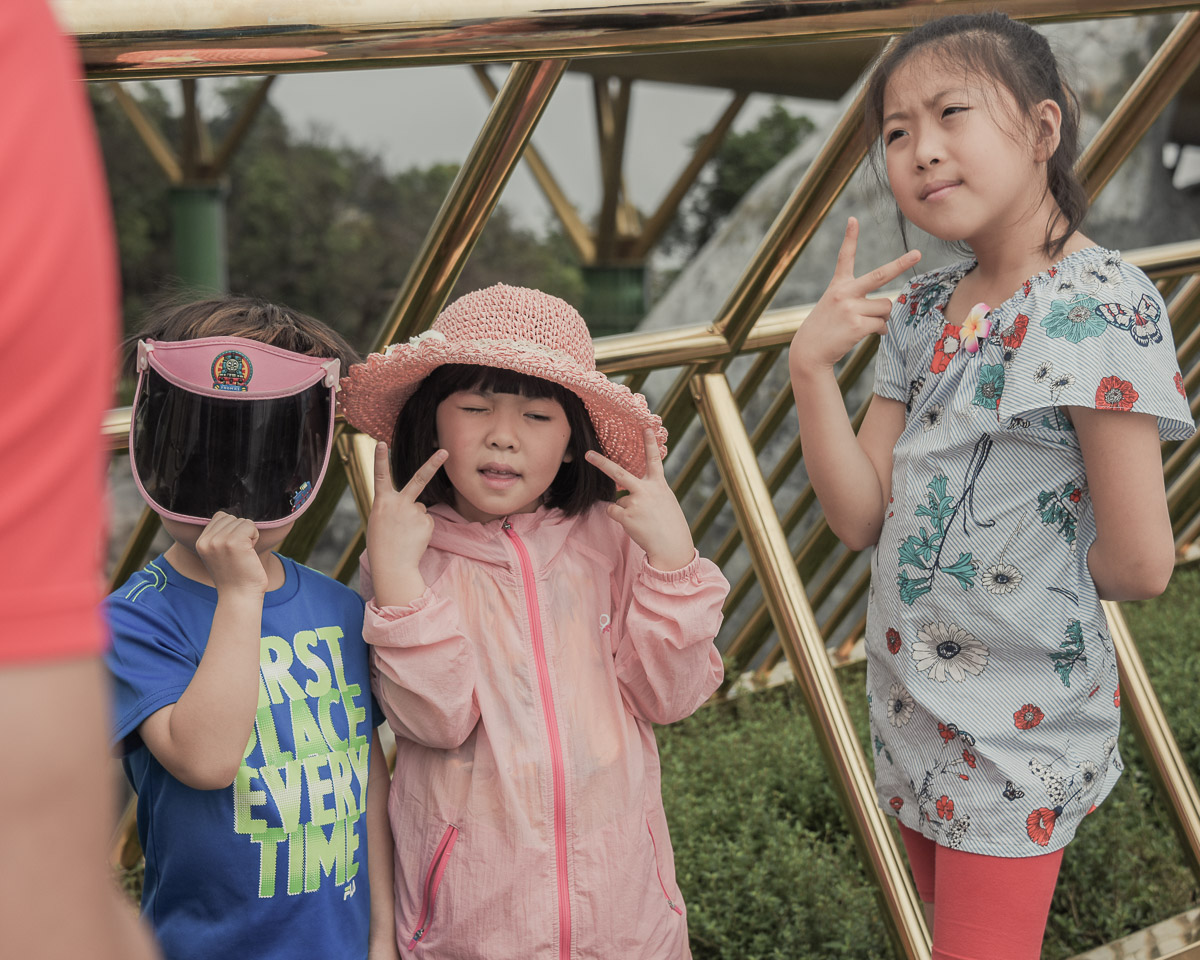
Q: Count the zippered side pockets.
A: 2